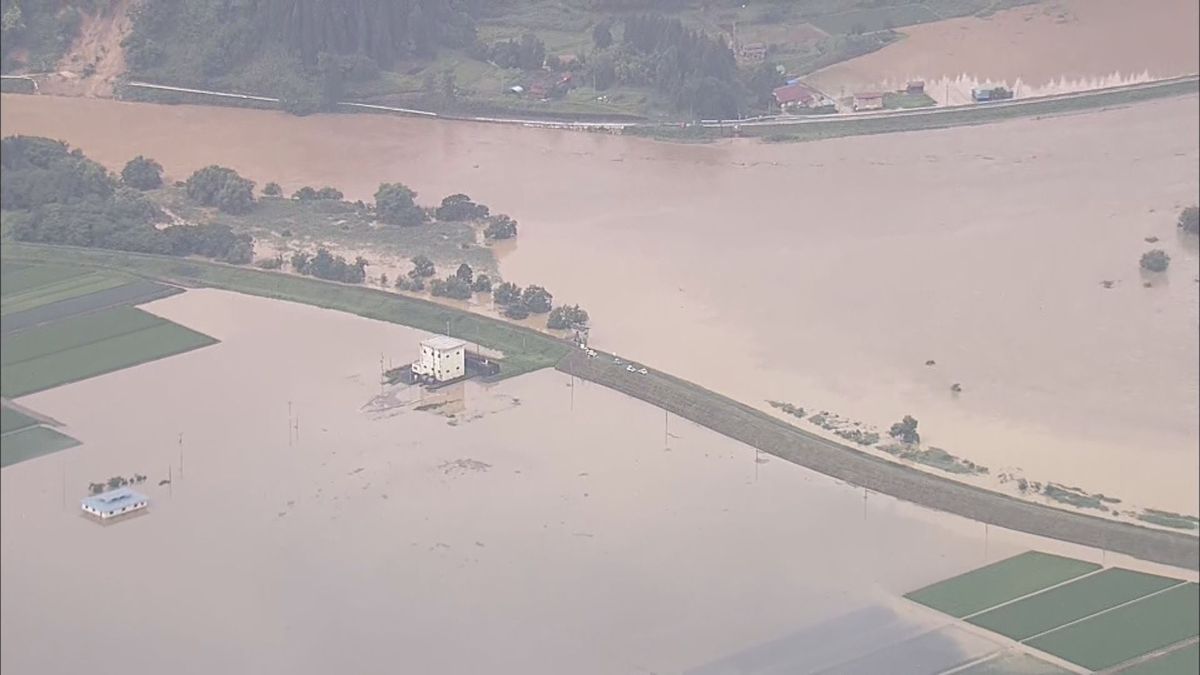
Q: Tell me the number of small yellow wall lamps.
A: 0